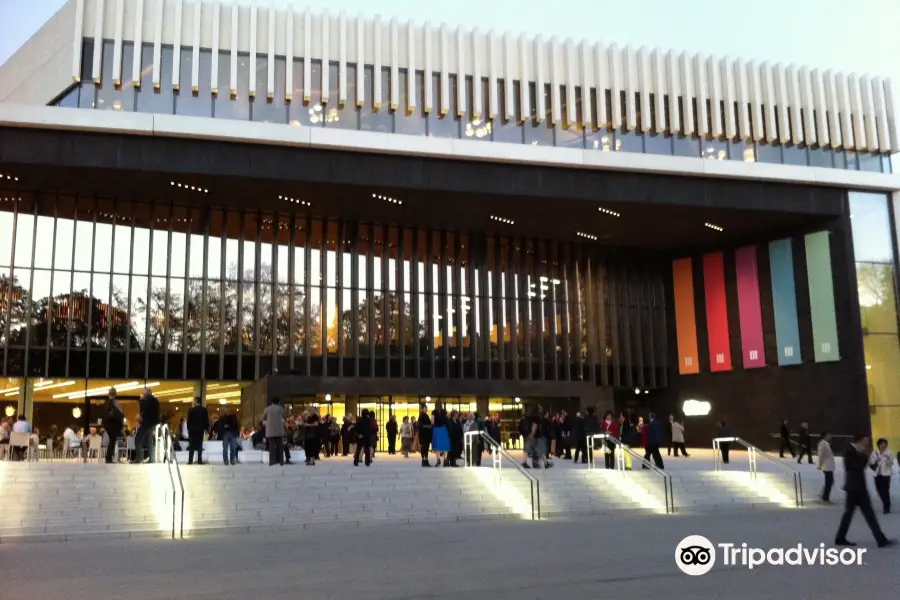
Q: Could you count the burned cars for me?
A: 0